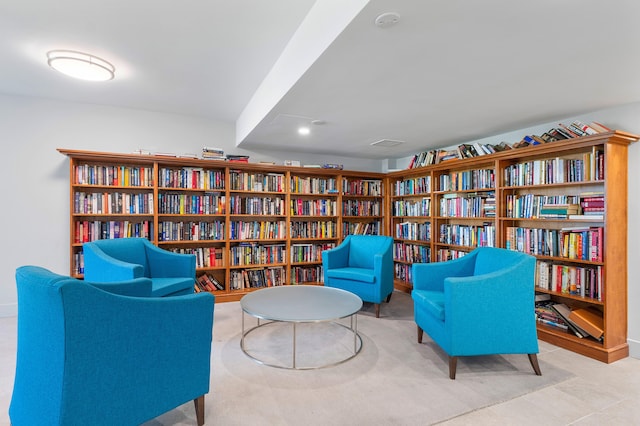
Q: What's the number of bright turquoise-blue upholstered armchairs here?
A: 4